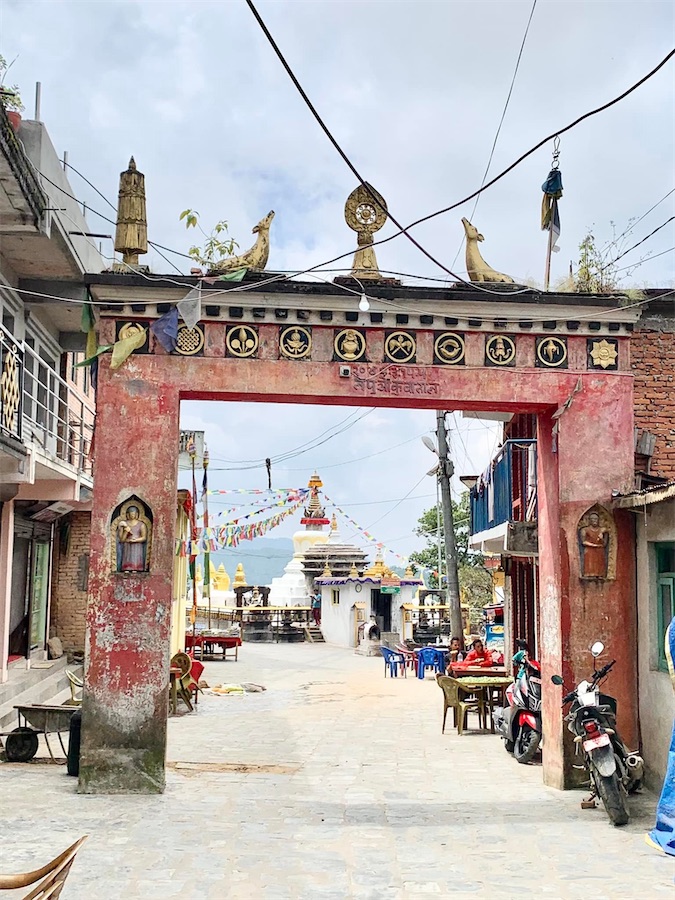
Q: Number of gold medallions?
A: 10